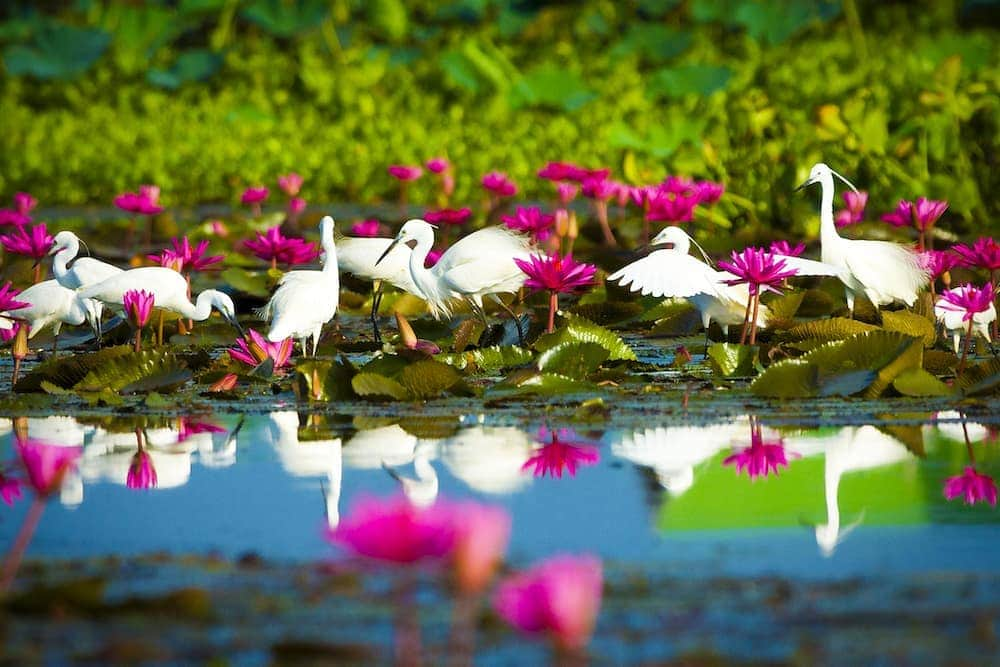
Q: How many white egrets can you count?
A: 9